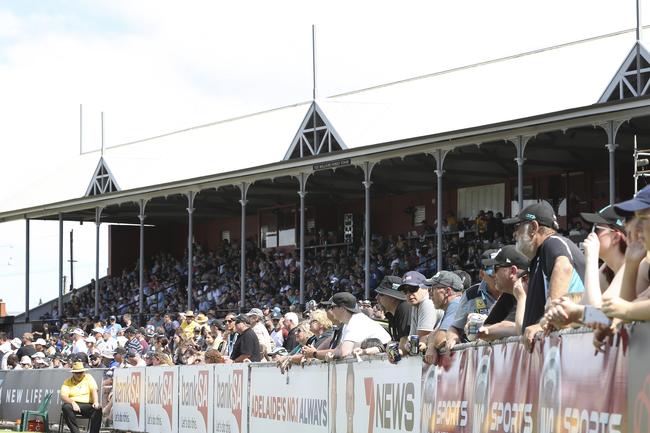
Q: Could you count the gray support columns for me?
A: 11